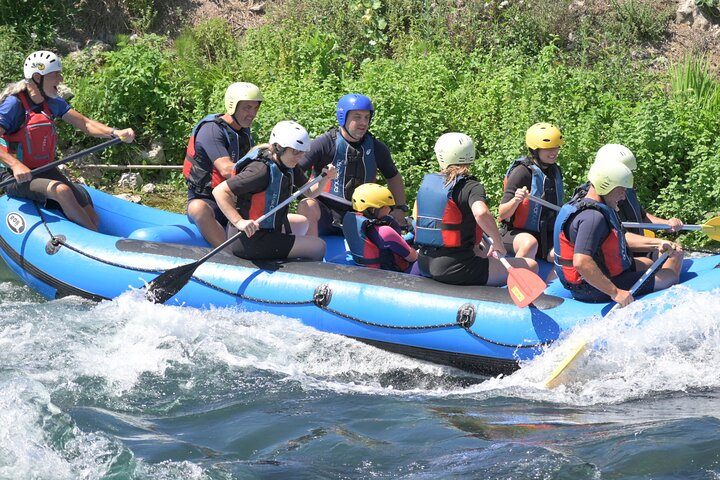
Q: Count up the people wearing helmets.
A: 9